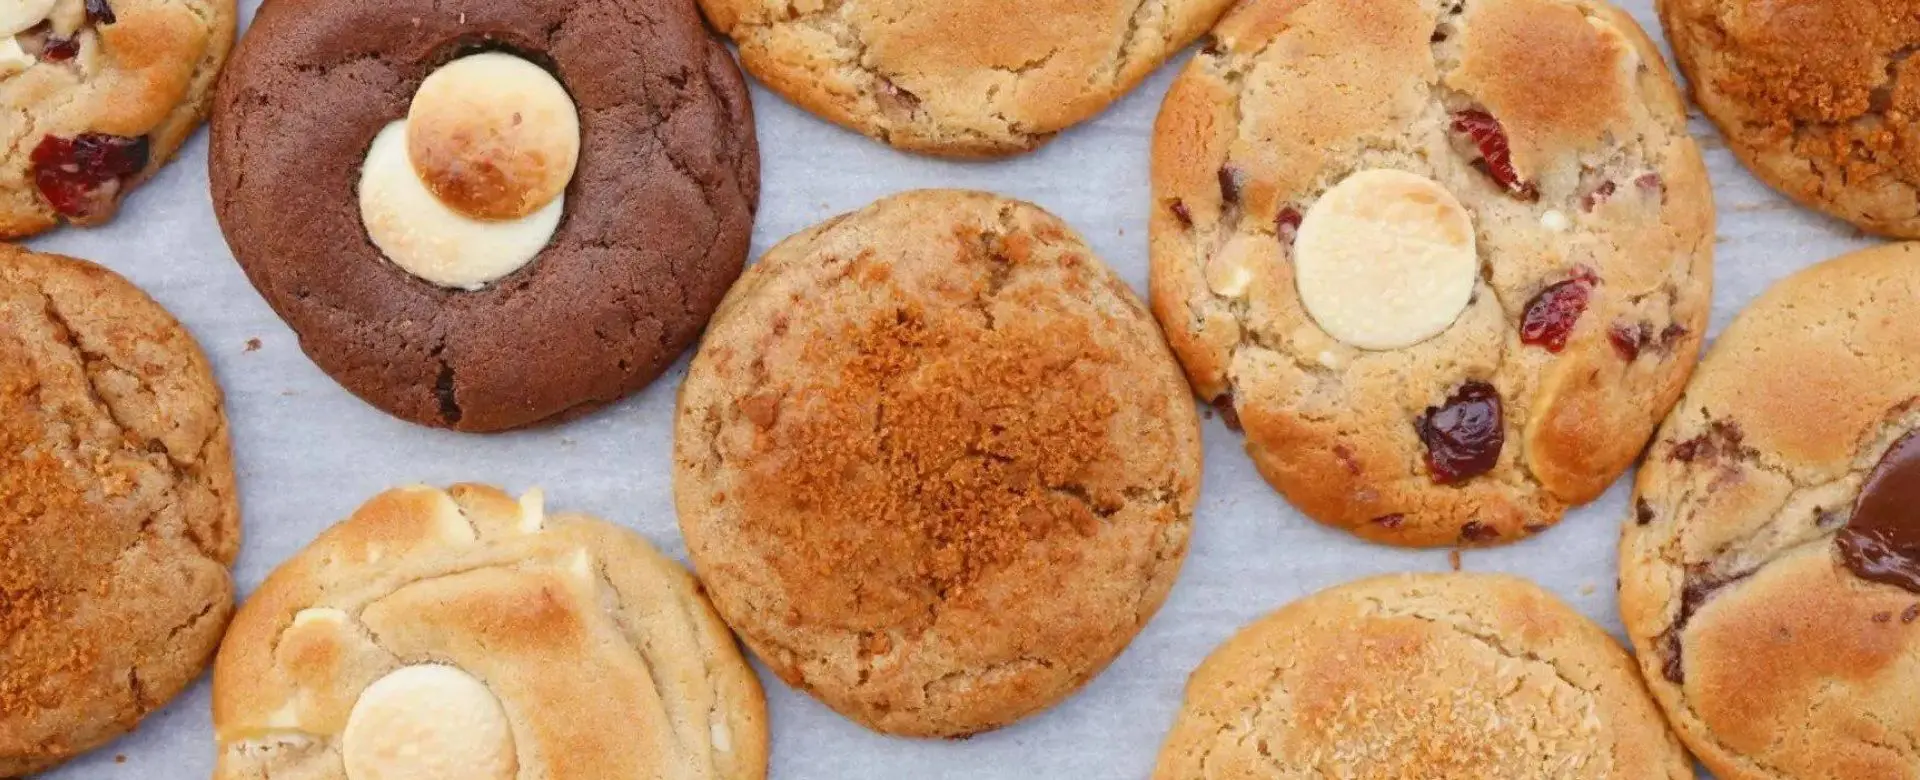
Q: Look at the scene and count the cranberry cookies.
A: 2